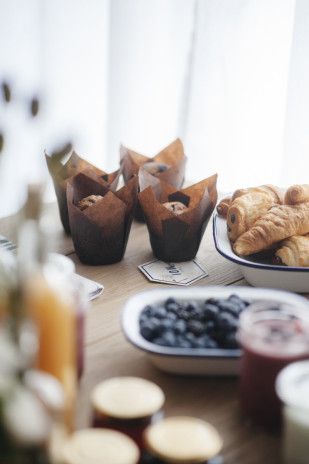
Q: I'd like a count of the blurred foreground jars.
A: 5